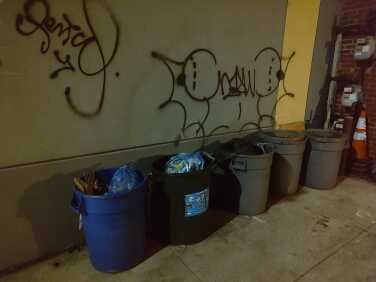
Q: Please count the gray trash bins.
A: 3